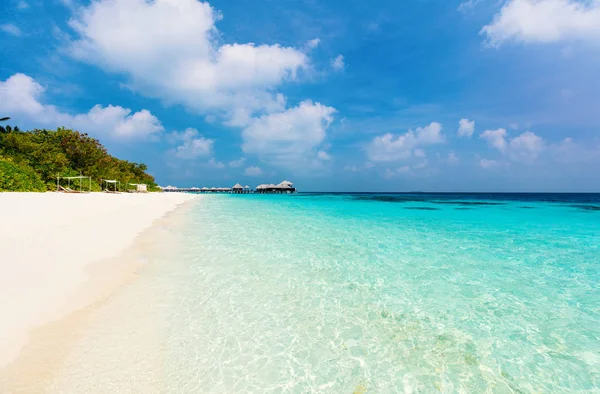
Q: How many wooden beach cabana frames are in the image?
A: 3